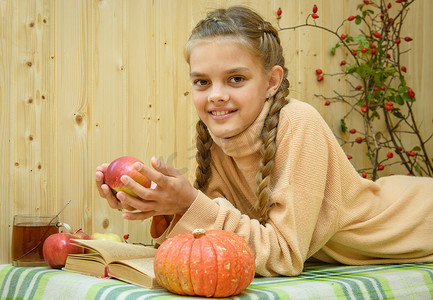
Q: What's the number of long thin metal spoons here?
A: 1